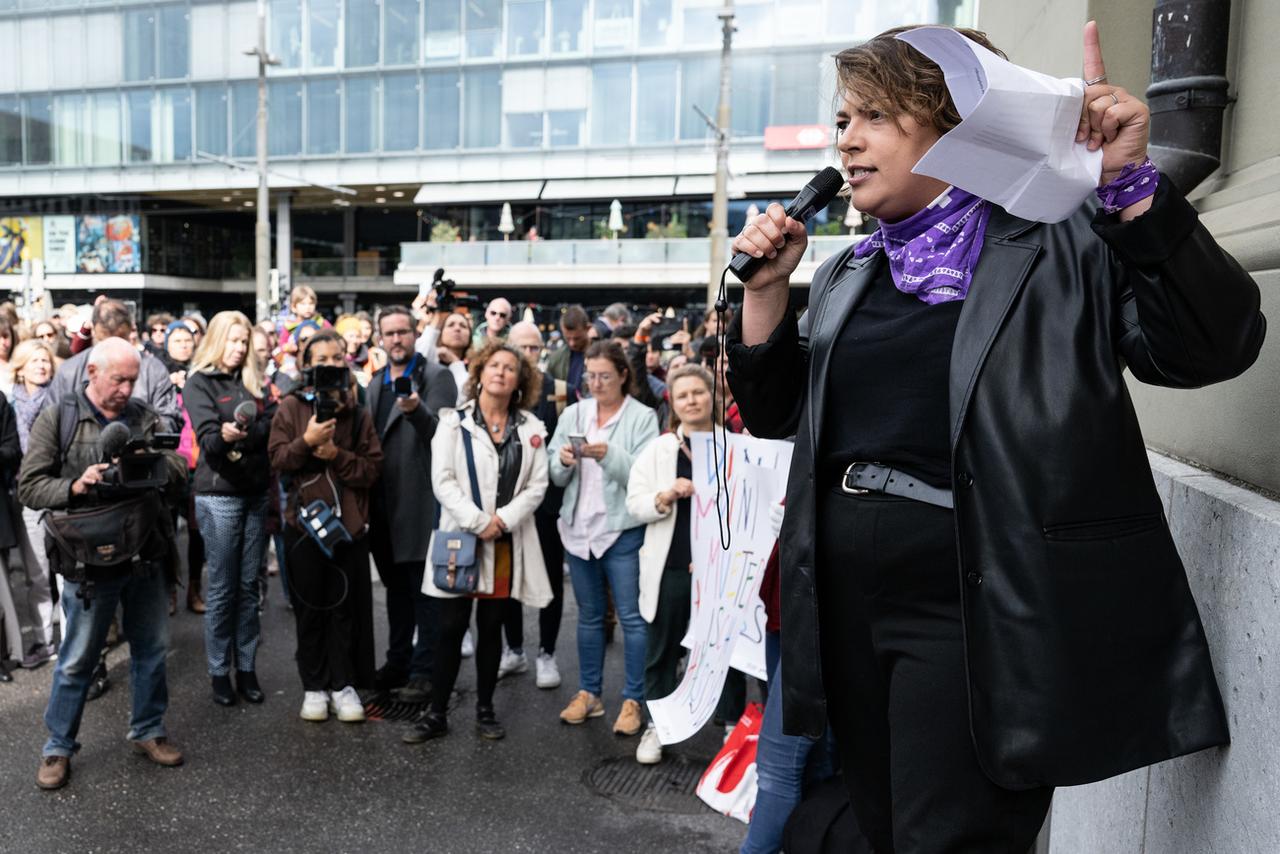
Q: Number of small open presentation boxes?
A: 0